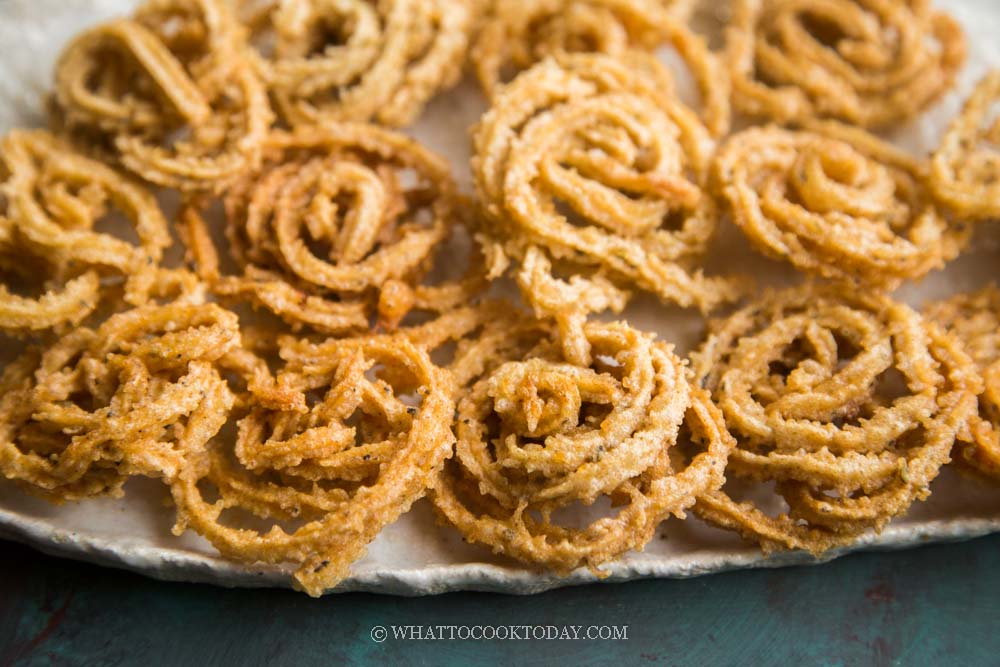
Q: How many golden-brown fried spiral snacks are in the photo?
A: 14